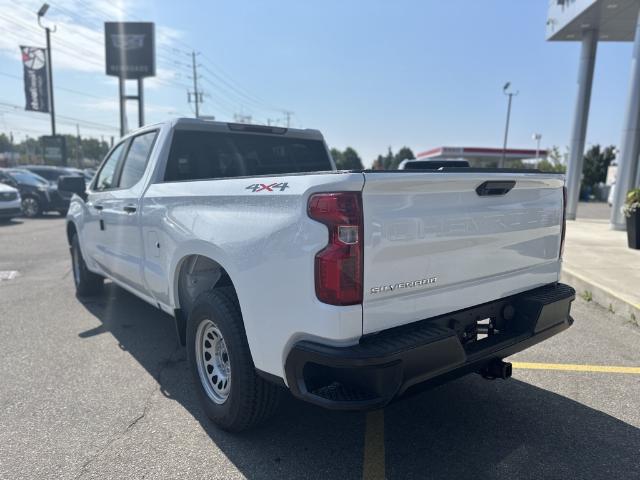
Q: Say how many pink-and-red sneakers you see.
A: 0